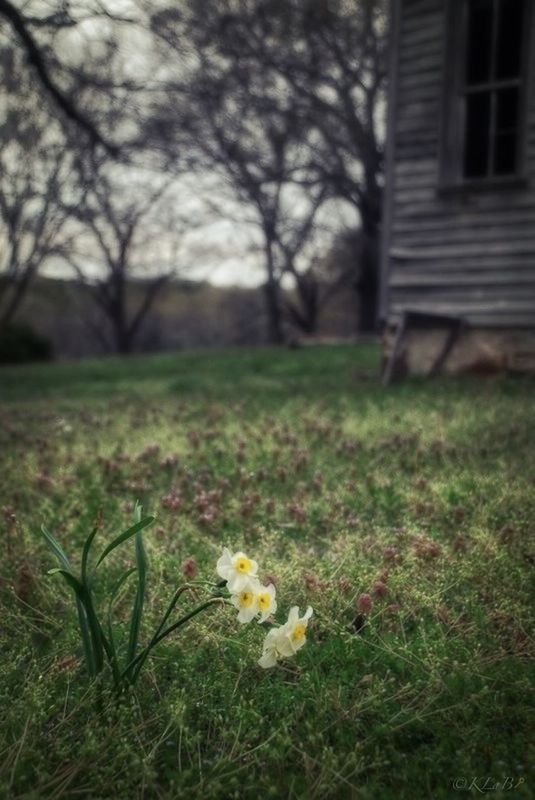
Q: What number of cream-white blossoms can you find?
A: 5